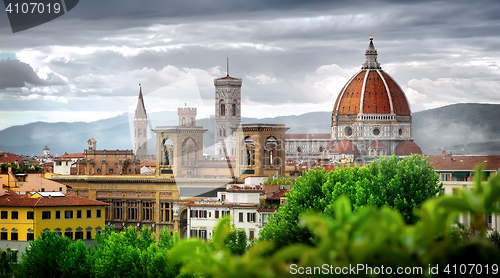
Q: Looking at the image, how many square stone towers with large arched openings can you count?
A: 2